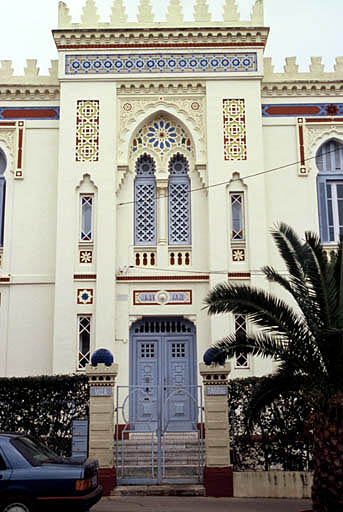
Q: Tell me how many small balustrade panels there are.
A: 2